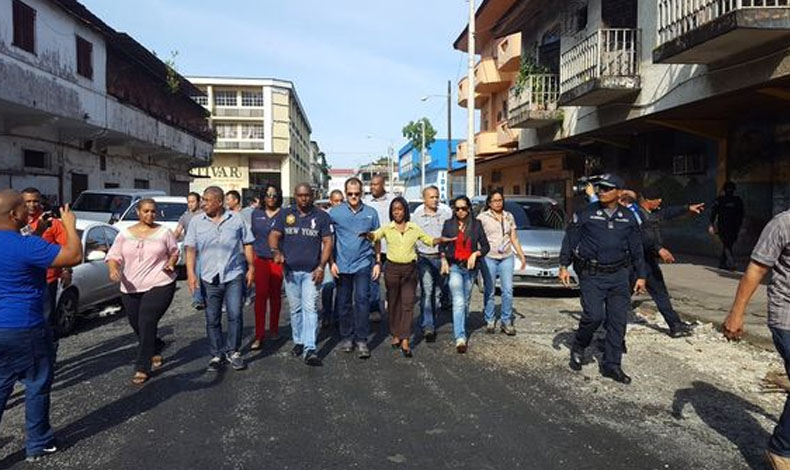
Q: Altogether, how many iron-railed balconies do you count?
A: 3